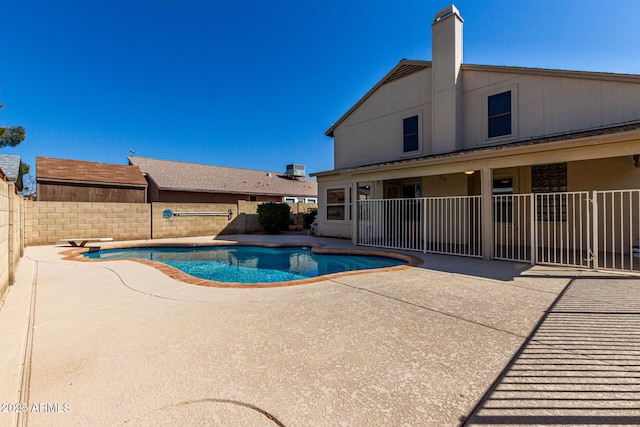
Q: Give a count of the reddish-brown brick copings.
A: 1